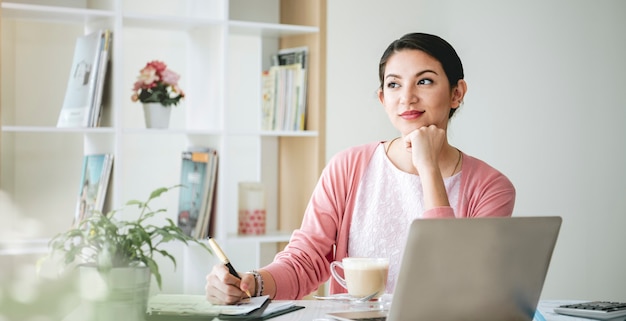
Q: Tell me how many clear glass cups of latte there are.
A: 1